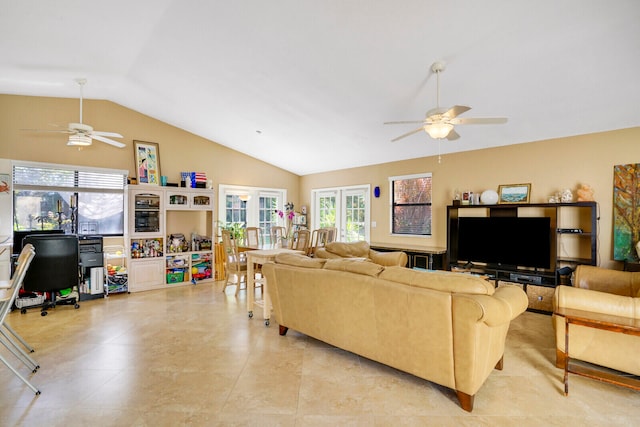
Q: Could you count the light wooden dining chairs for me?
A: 6